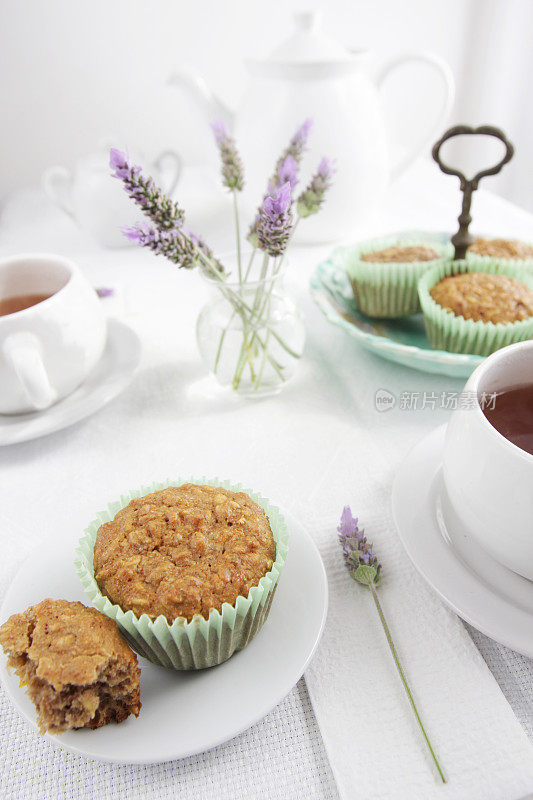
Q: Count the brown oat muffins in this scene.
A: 5